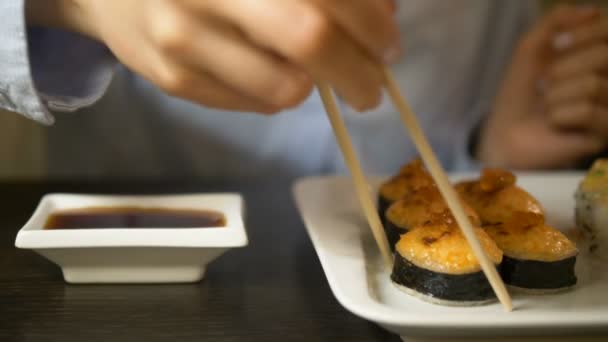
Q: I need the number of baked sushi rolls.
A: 5